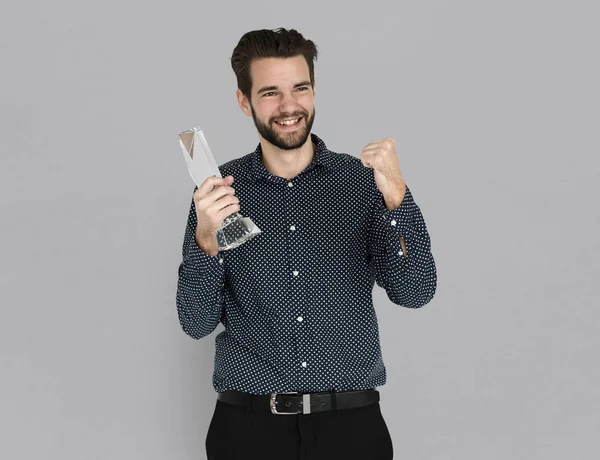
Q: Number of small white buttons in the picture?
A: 8